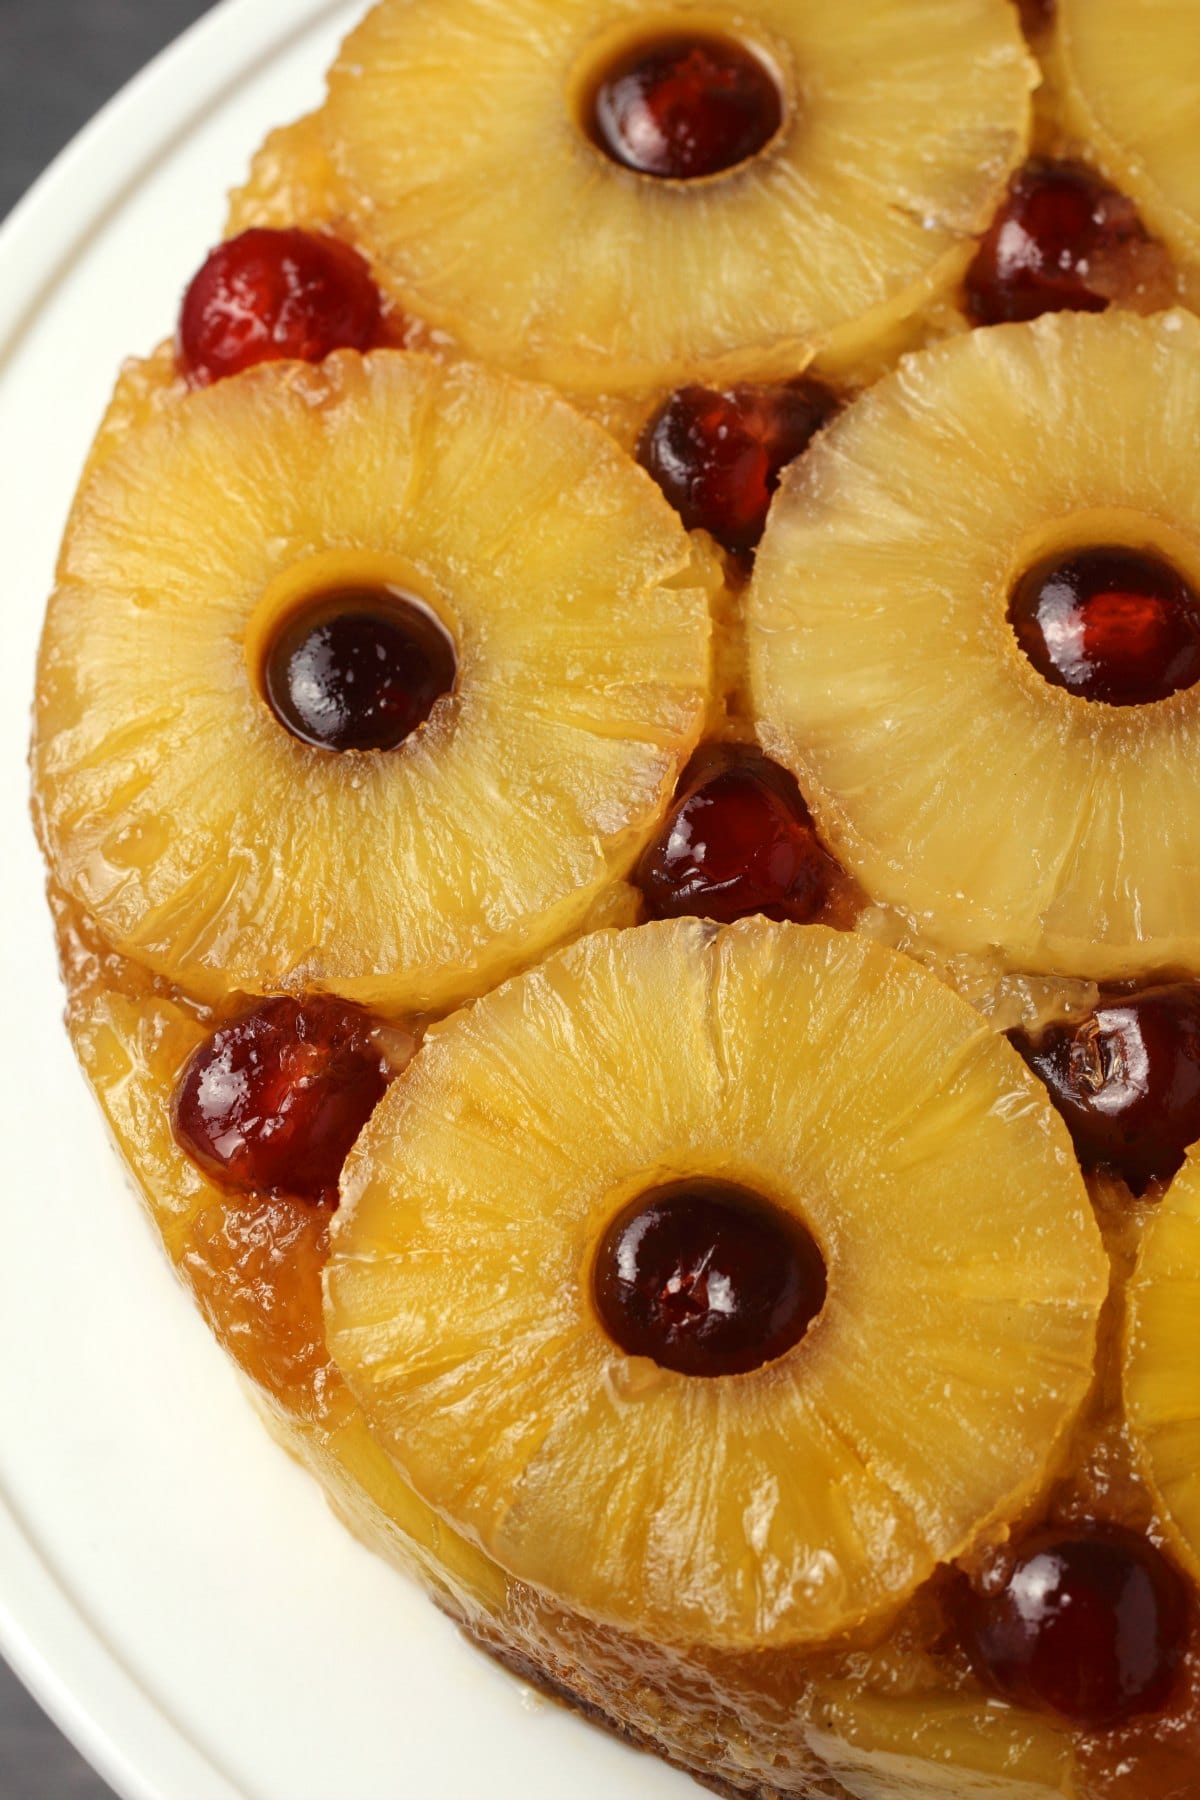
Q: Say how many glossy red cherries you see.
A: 11